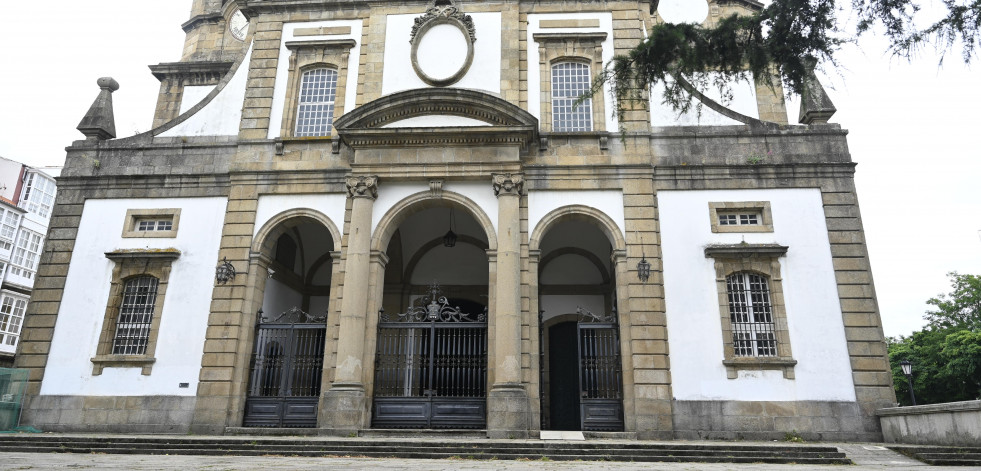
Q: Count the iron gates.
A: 3